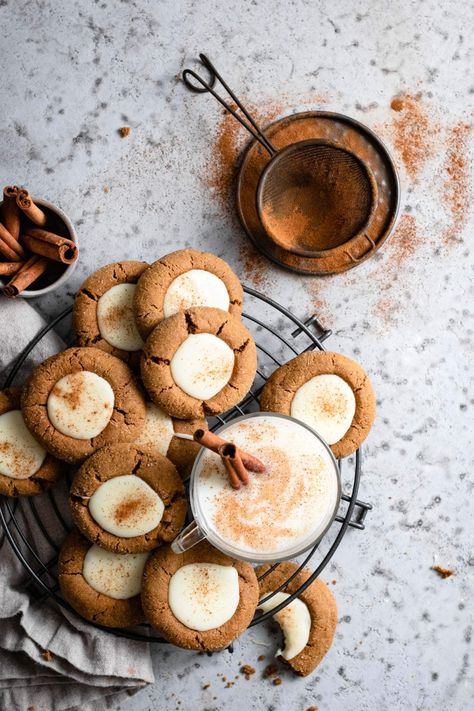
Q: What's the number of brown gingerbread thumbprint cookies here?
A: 11